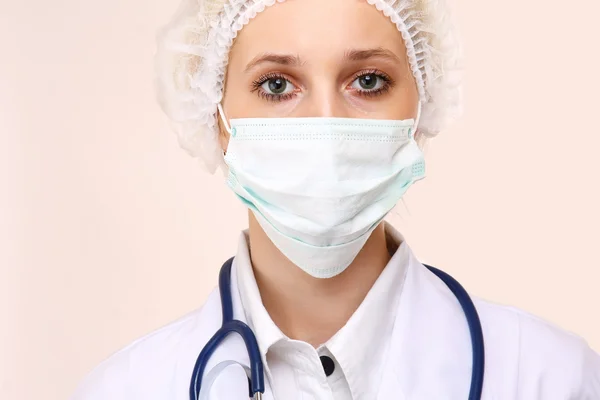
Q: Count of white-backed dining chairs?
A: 0